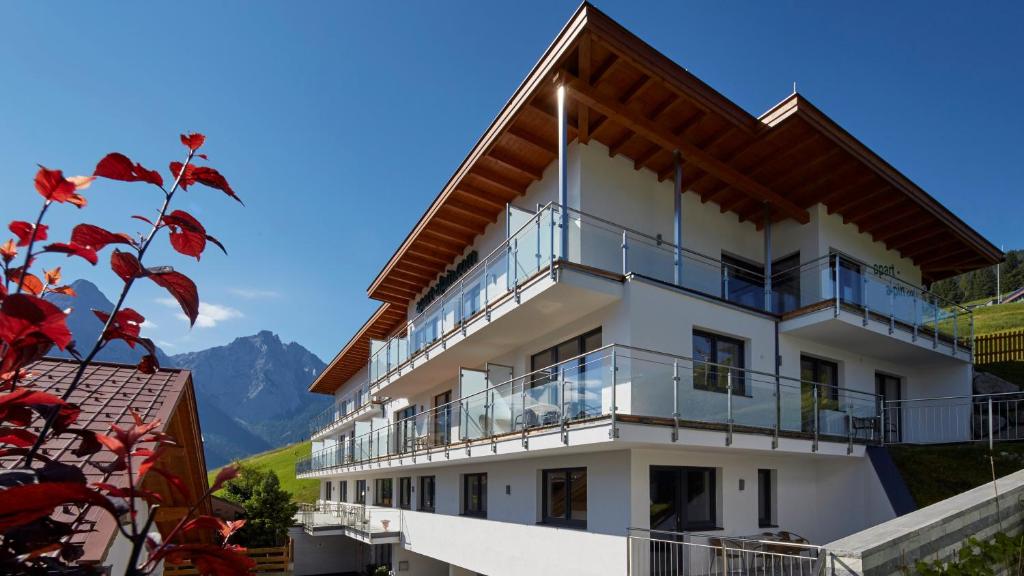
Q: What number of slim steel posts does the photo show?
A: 3